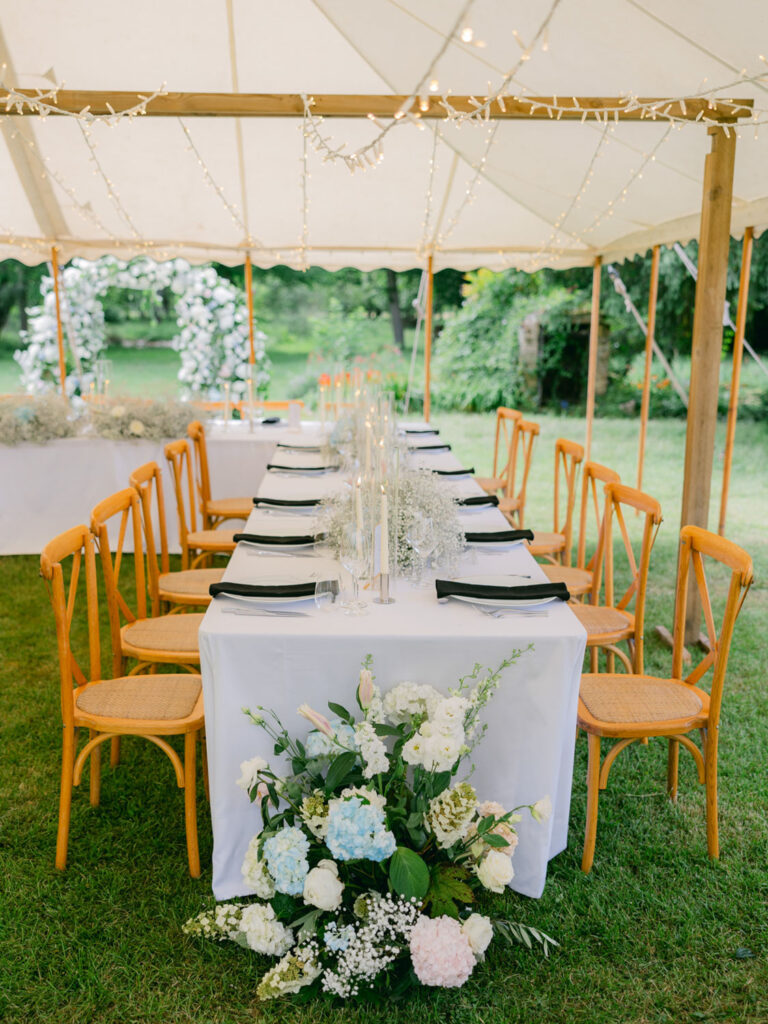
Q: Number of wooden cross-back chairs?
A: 11